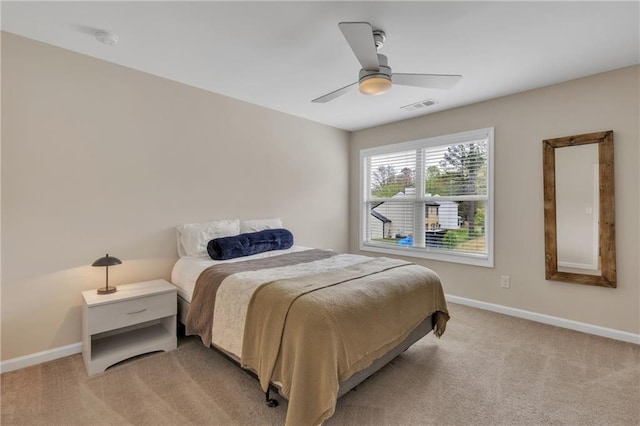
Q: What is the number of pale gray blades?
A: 3